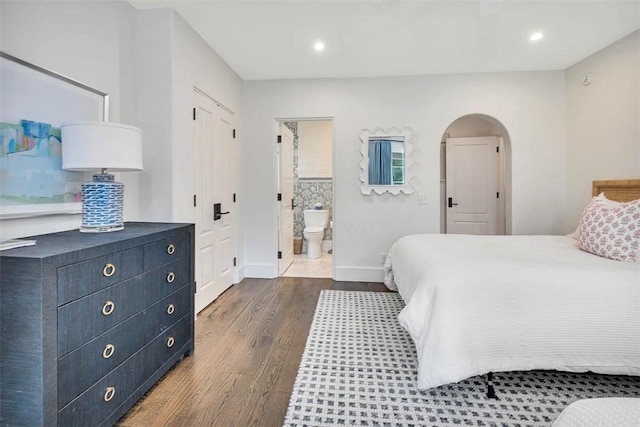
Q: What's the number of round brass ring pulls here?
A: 8